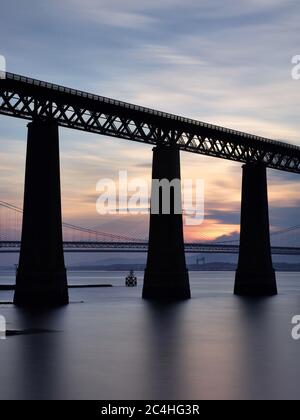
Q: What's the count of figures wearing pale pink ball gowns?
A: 0